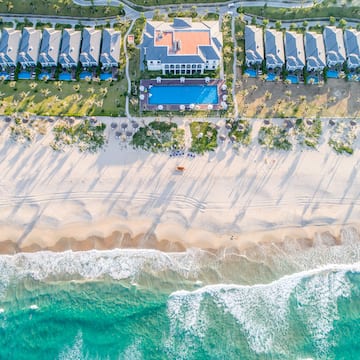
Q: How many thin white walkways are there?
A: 2